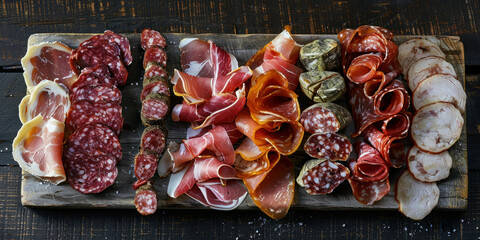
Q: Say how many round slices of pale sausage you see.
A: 6